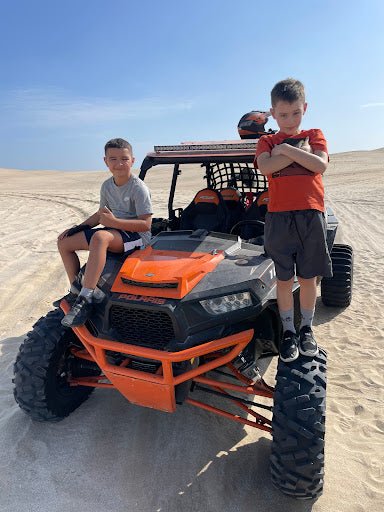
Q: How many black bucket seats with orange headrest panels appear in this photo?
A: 3